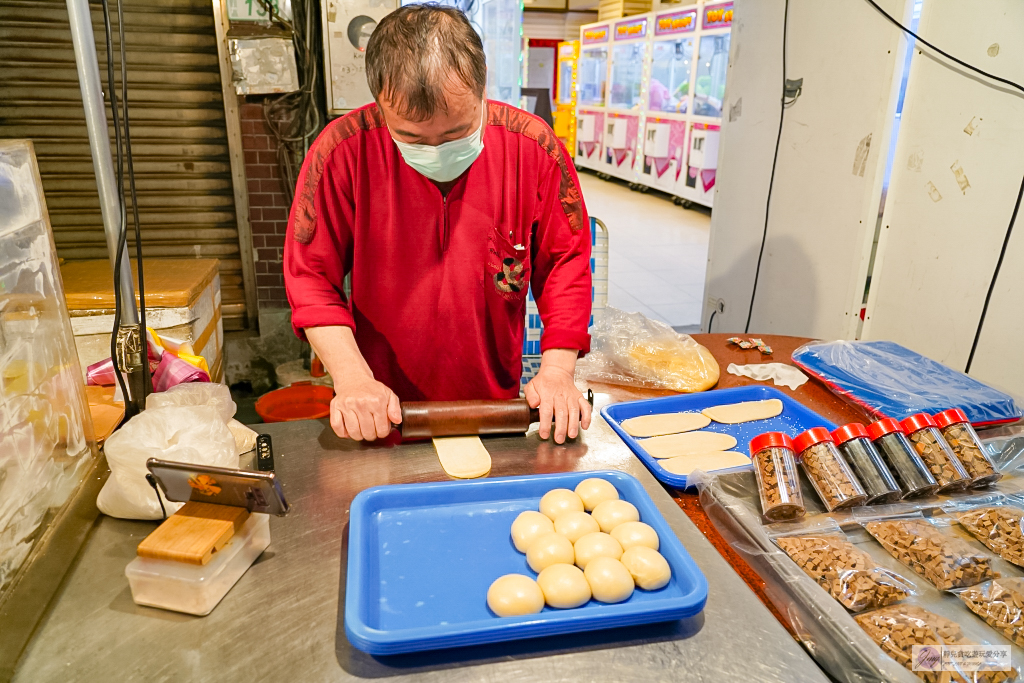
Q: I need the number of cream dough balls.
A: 12